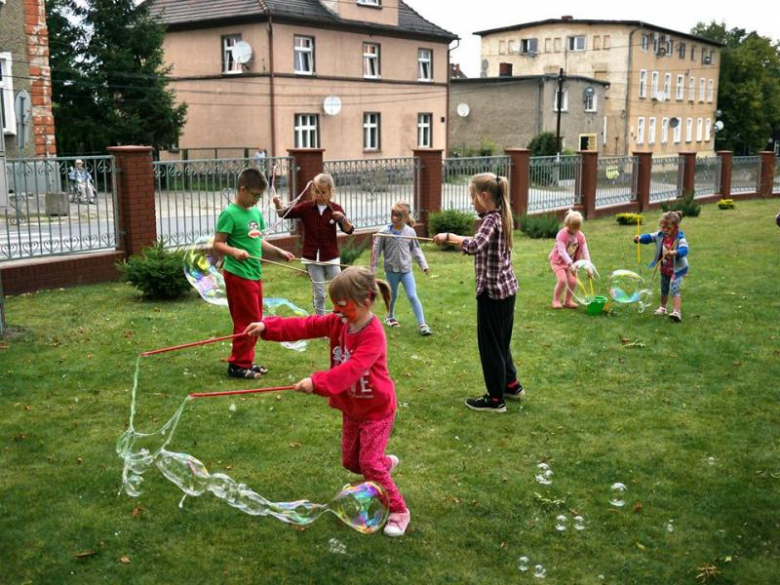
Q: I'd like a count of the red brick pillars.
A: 9